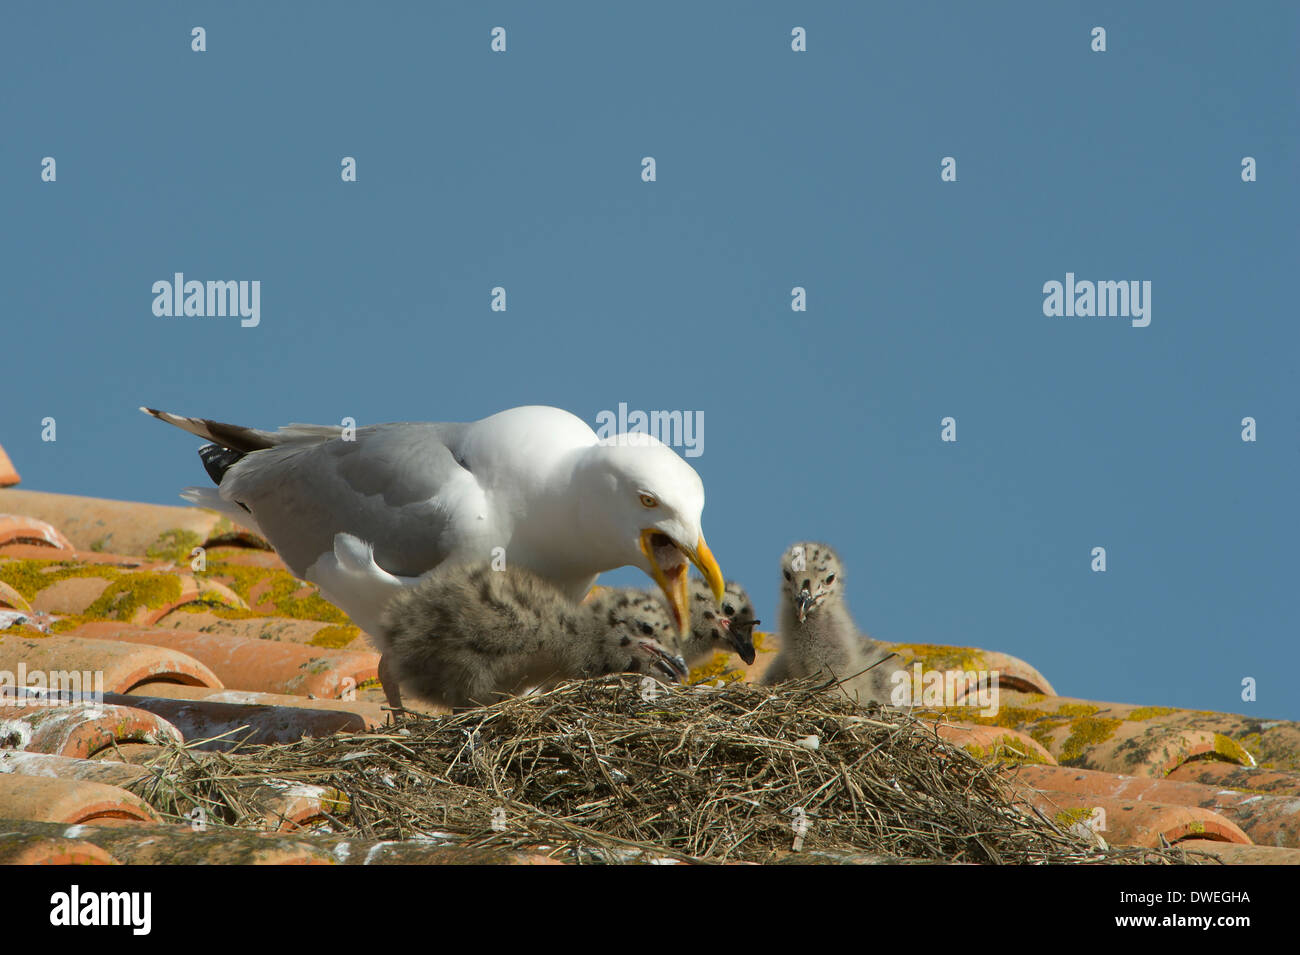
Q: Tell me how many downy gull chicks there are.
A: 3